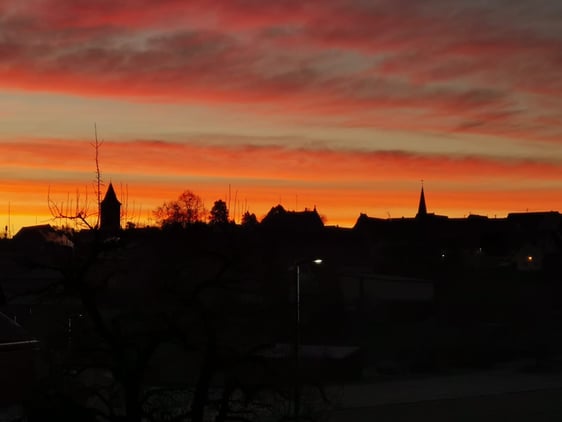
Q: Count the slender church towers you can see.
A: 2